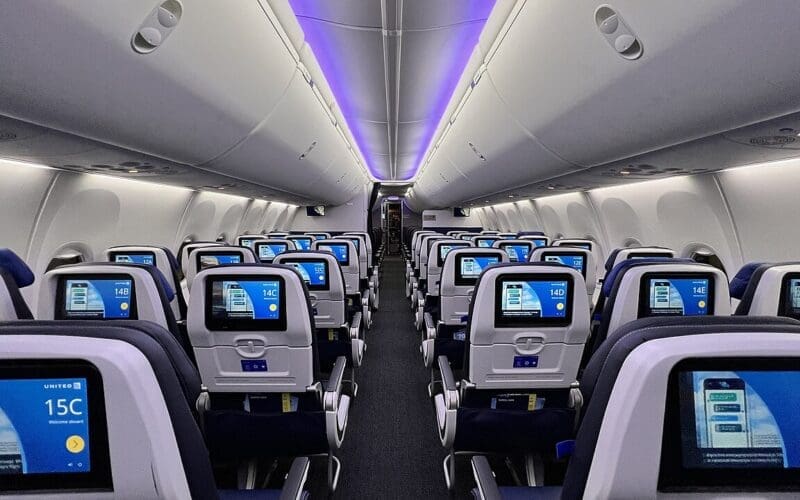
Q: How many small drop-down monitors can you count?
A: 2